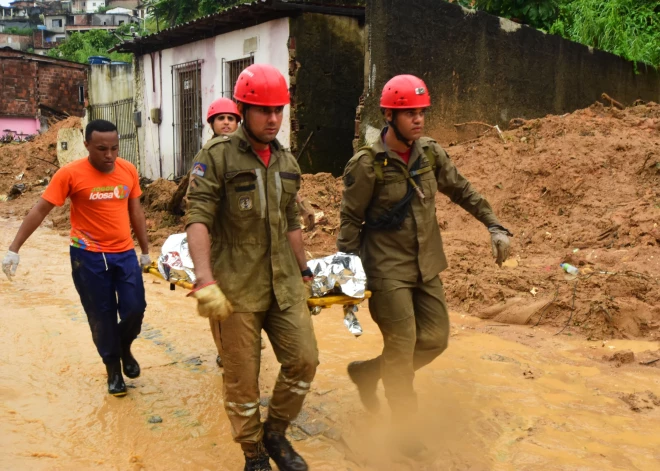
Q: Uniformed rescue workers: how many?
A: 3